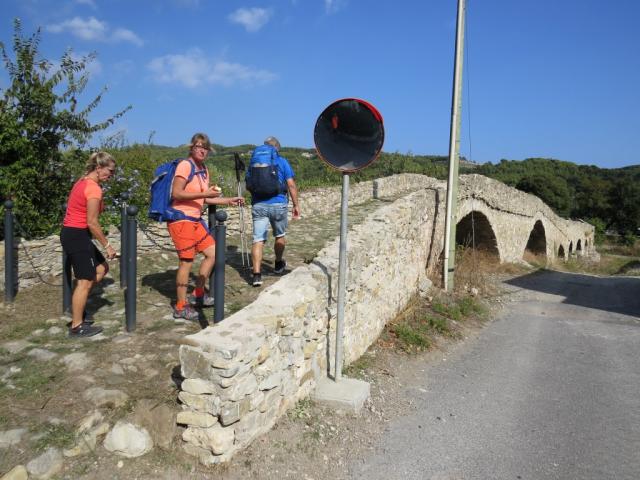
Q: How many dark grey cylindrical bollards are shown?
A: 6